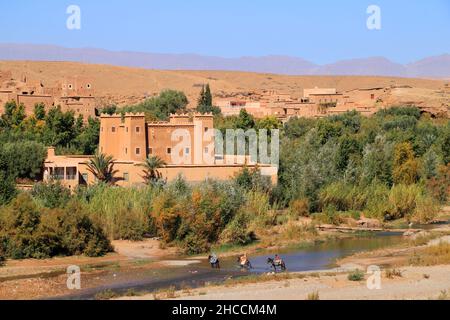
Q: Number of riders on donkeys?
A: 3